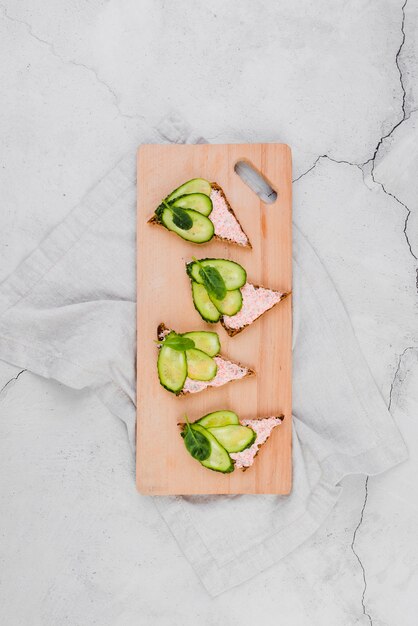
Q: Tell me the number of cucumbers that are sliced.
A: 12